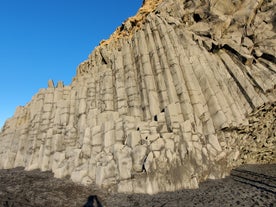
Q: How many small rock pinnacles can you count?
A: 2